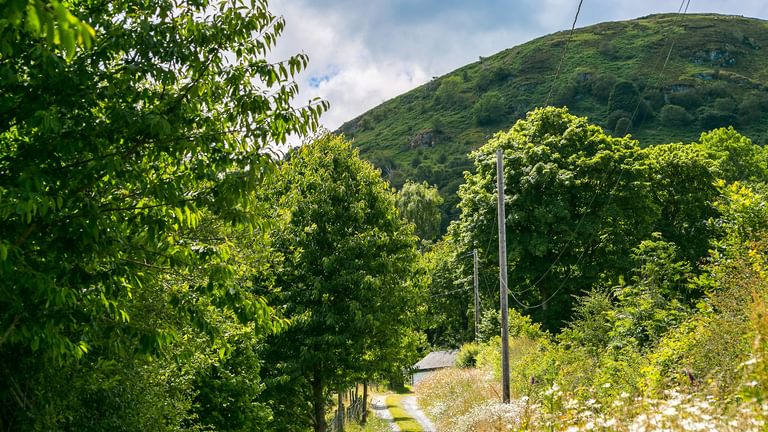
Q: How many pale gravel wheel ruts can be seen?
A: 2